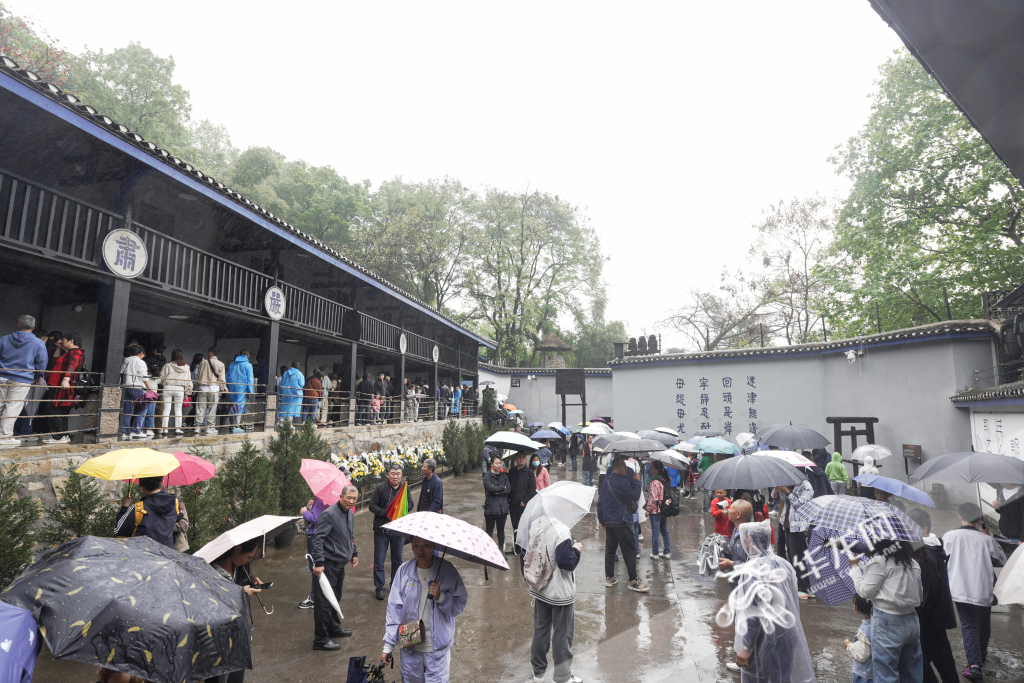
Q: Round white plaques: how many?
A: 4